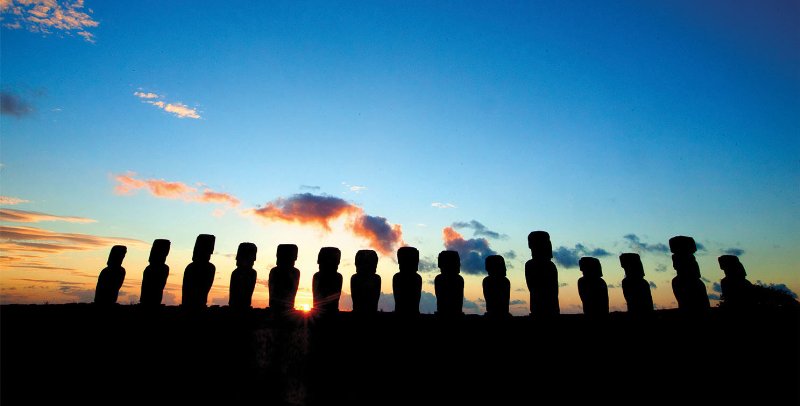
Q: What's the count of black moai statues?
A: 15